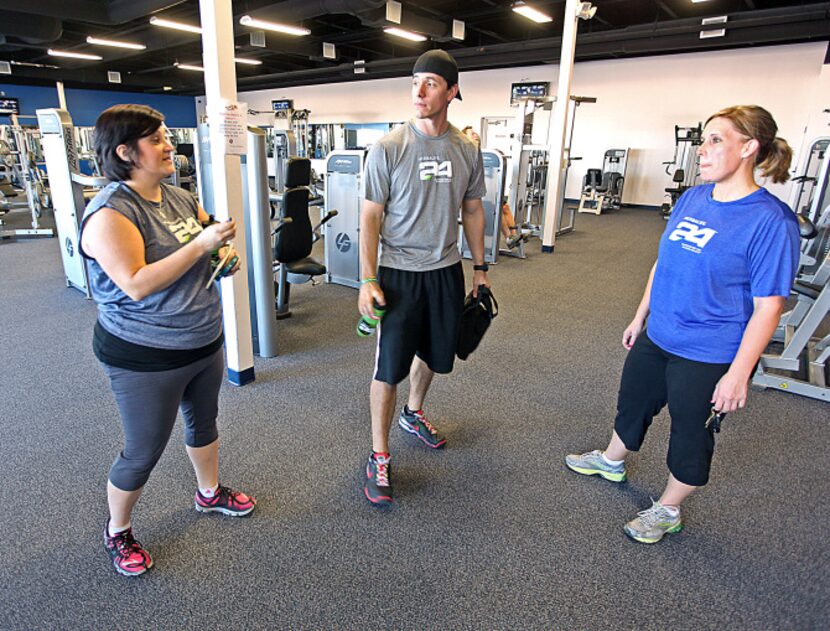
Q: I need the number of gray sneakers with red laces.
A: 2